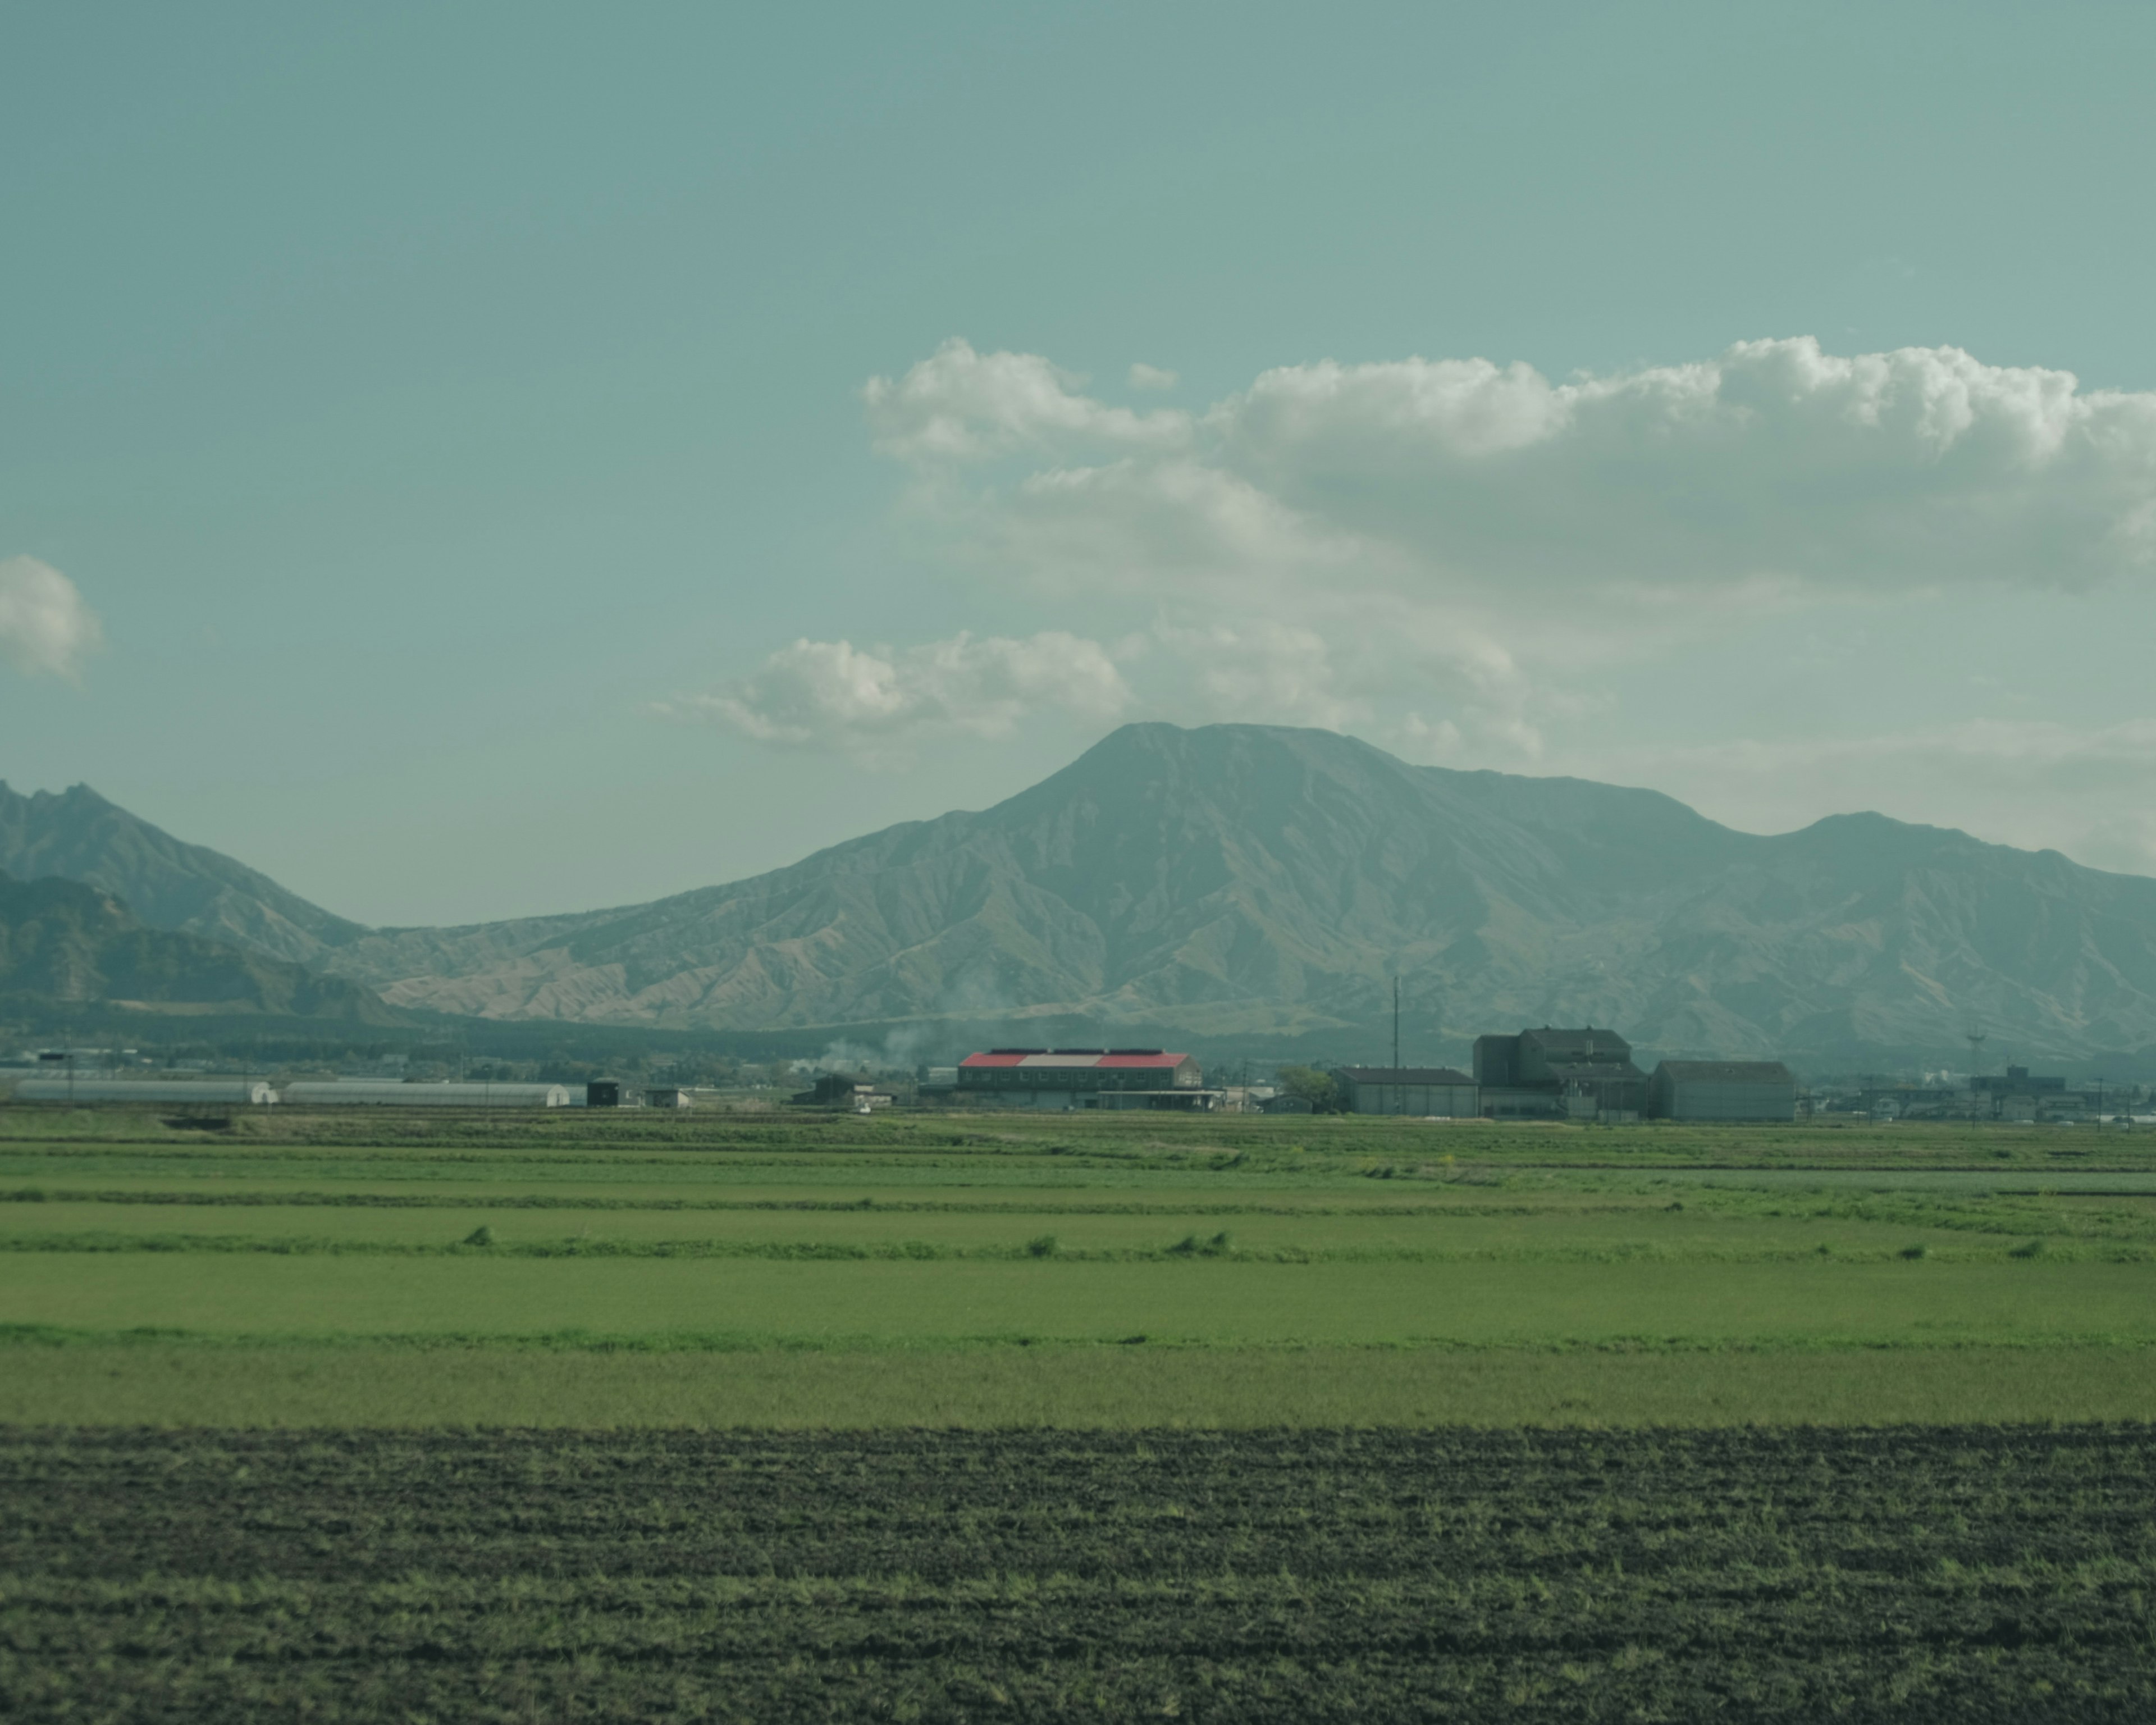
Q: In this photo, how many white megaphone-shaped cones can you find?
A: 0